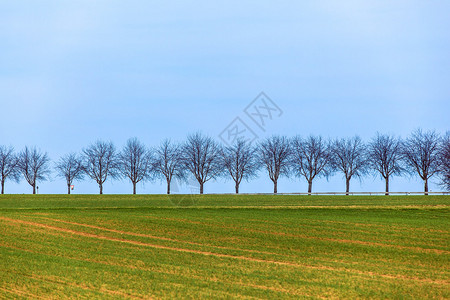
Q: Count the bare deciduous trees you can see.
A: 14